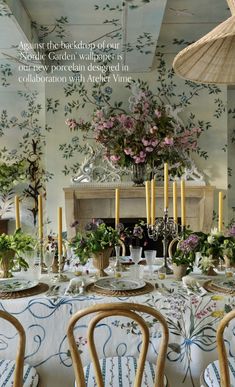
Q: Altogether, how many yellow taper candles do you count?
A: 10